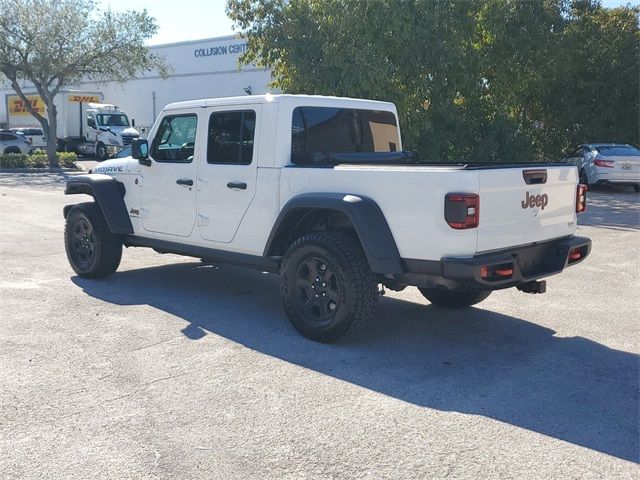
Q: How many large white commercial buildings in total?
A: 1